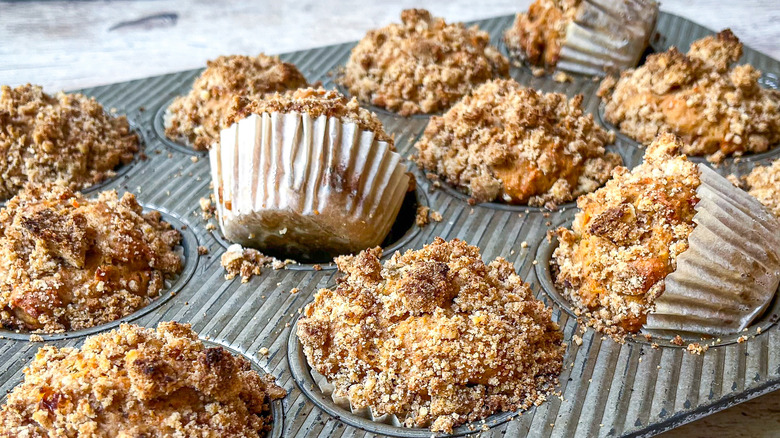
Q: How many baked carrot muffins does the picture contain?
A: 12